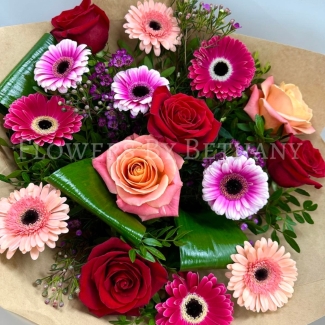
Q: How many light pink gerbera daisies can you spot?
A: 3